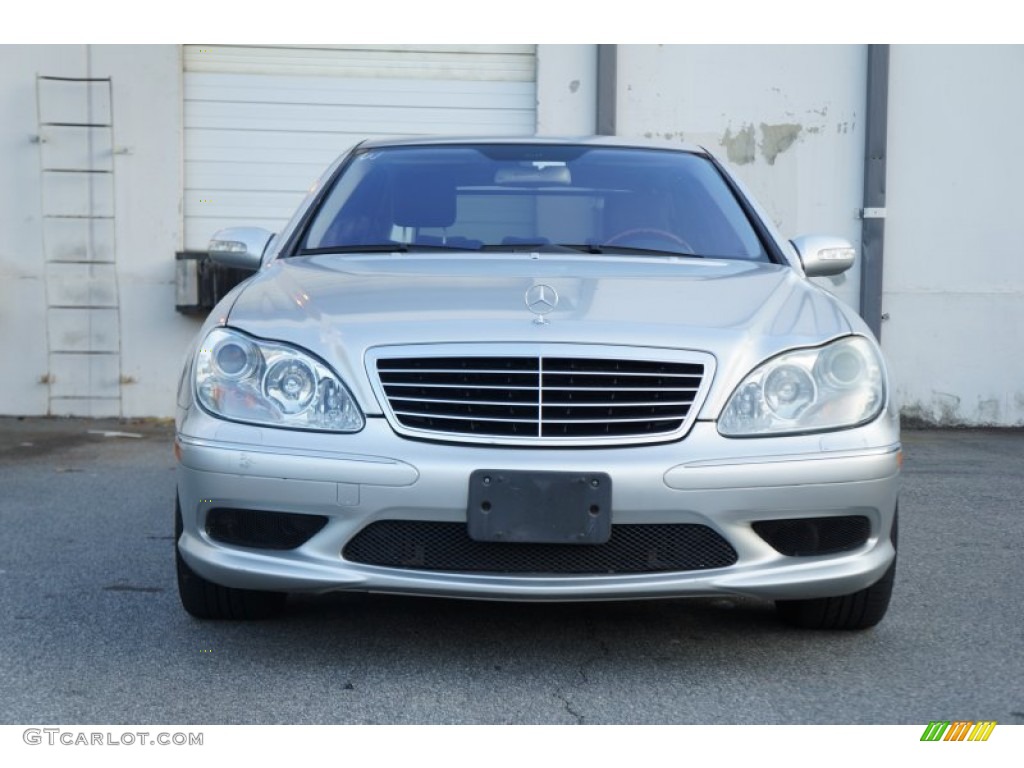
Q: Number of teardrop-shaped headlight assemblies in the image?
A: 2